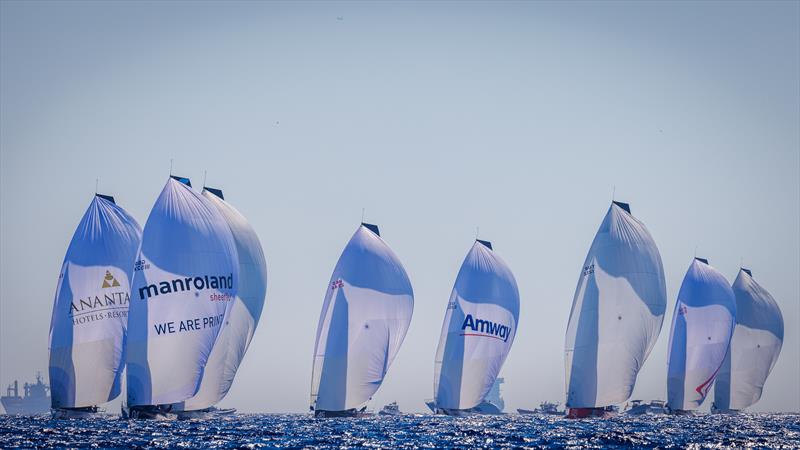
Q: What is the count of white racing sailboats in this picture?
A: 8